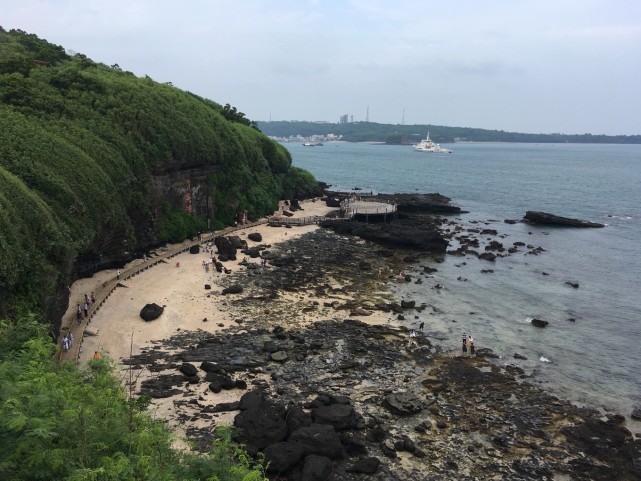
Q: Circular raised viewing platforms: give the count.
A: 1